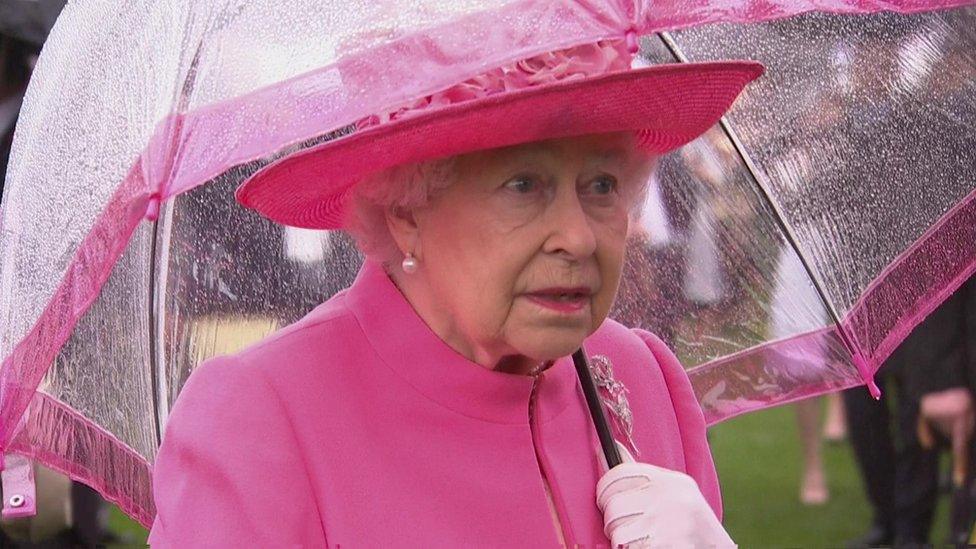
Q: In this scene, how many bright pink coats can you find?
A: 1